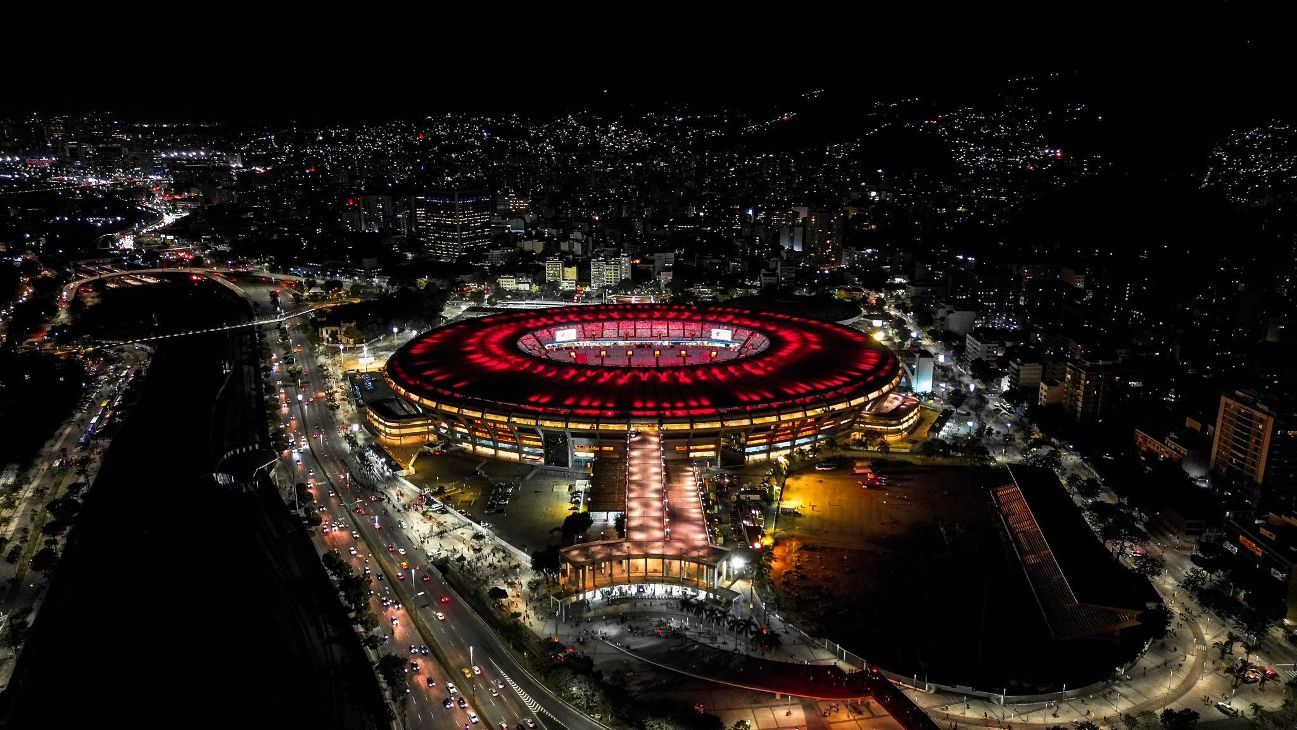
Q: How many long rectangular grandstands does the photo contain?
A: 1